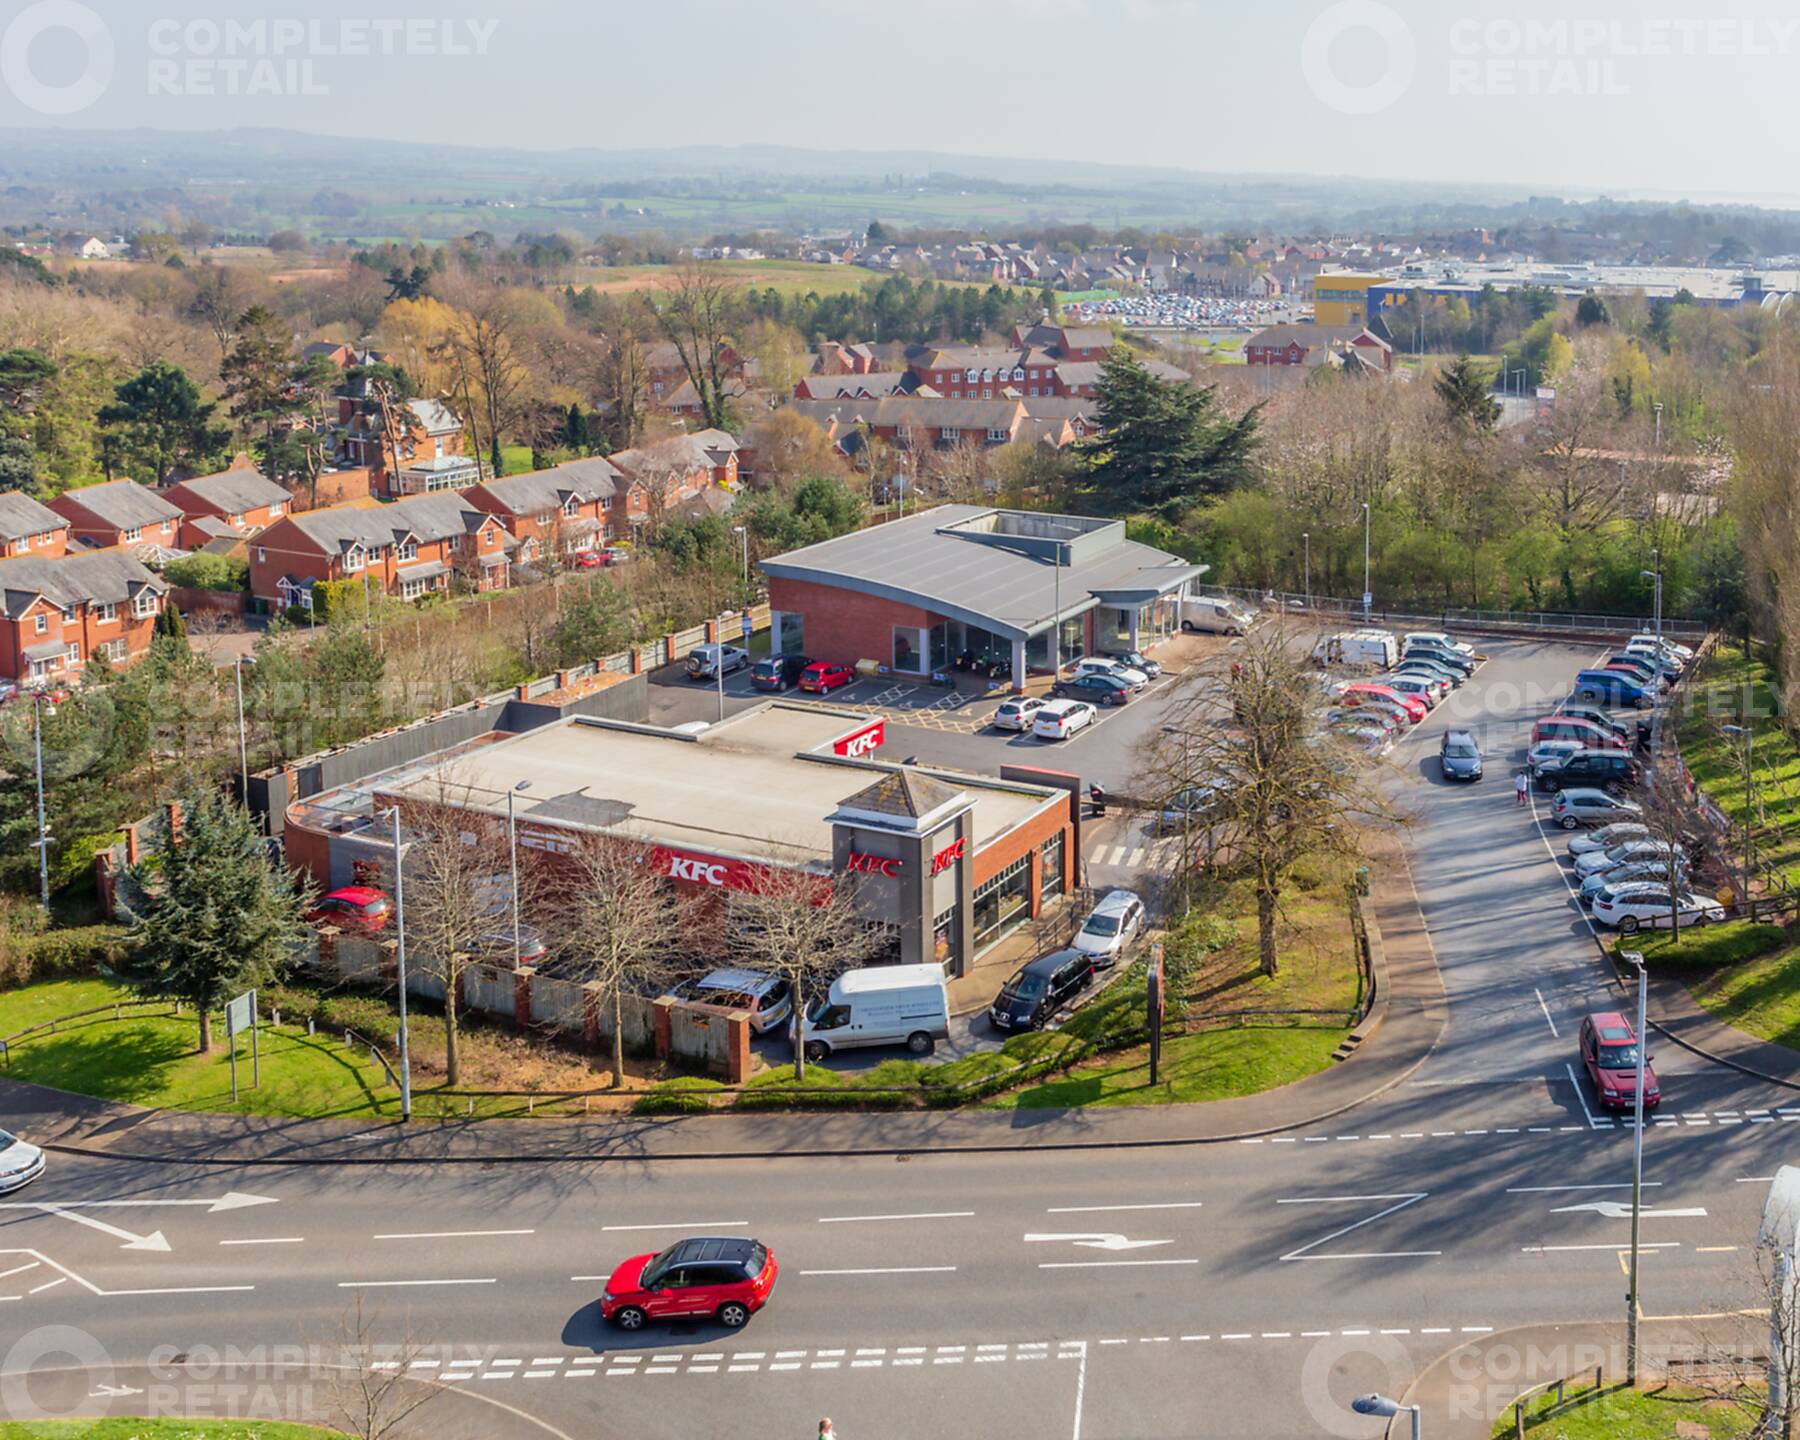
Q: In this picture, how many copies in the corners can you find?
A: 4